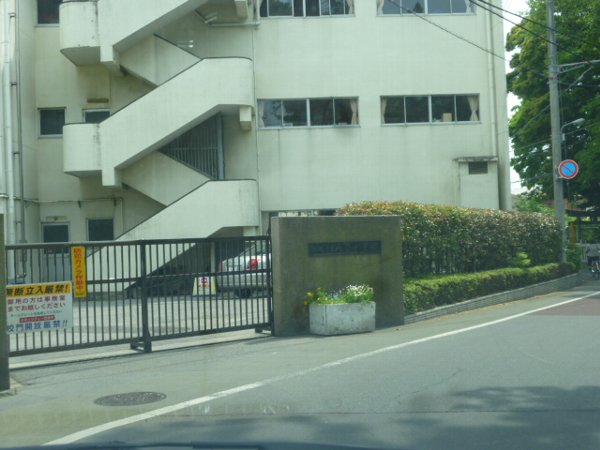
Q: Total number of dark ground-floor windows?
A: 2